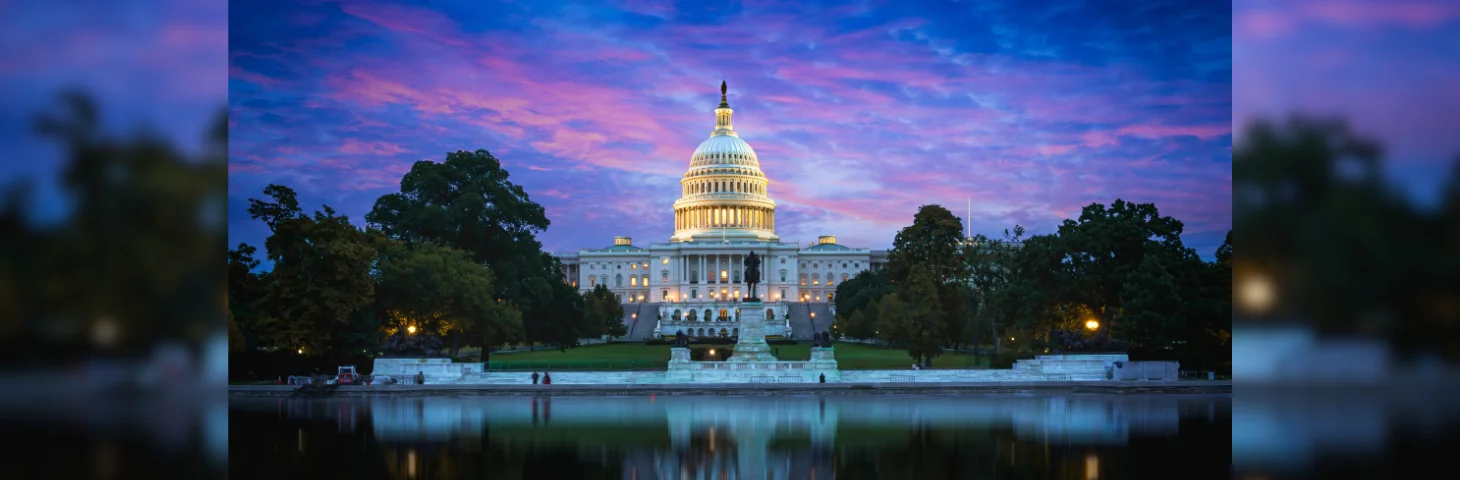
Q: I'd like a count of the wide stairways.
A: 2